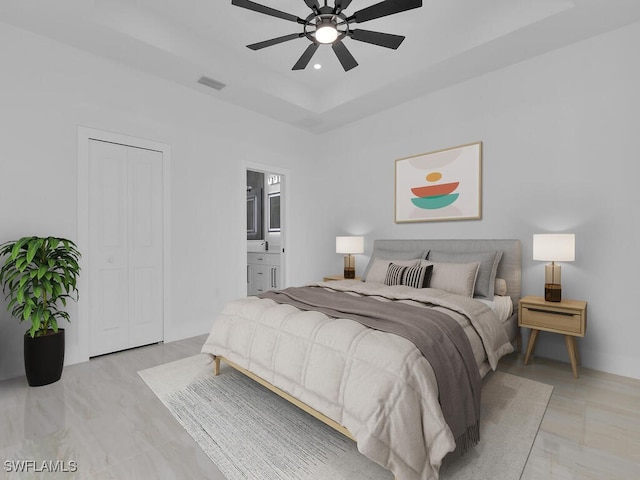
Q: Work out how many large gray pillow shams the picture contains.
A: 2